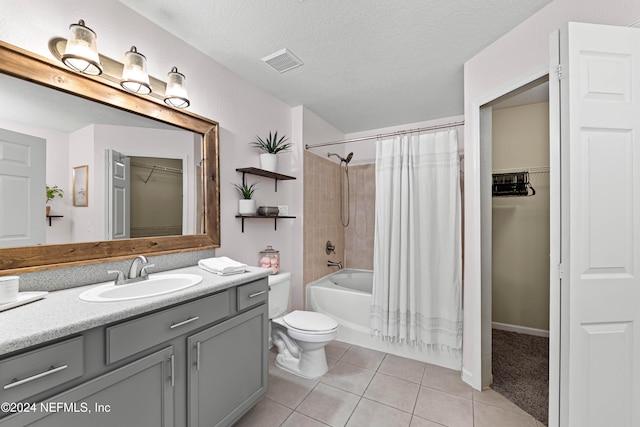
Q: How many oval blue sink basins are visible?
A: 0